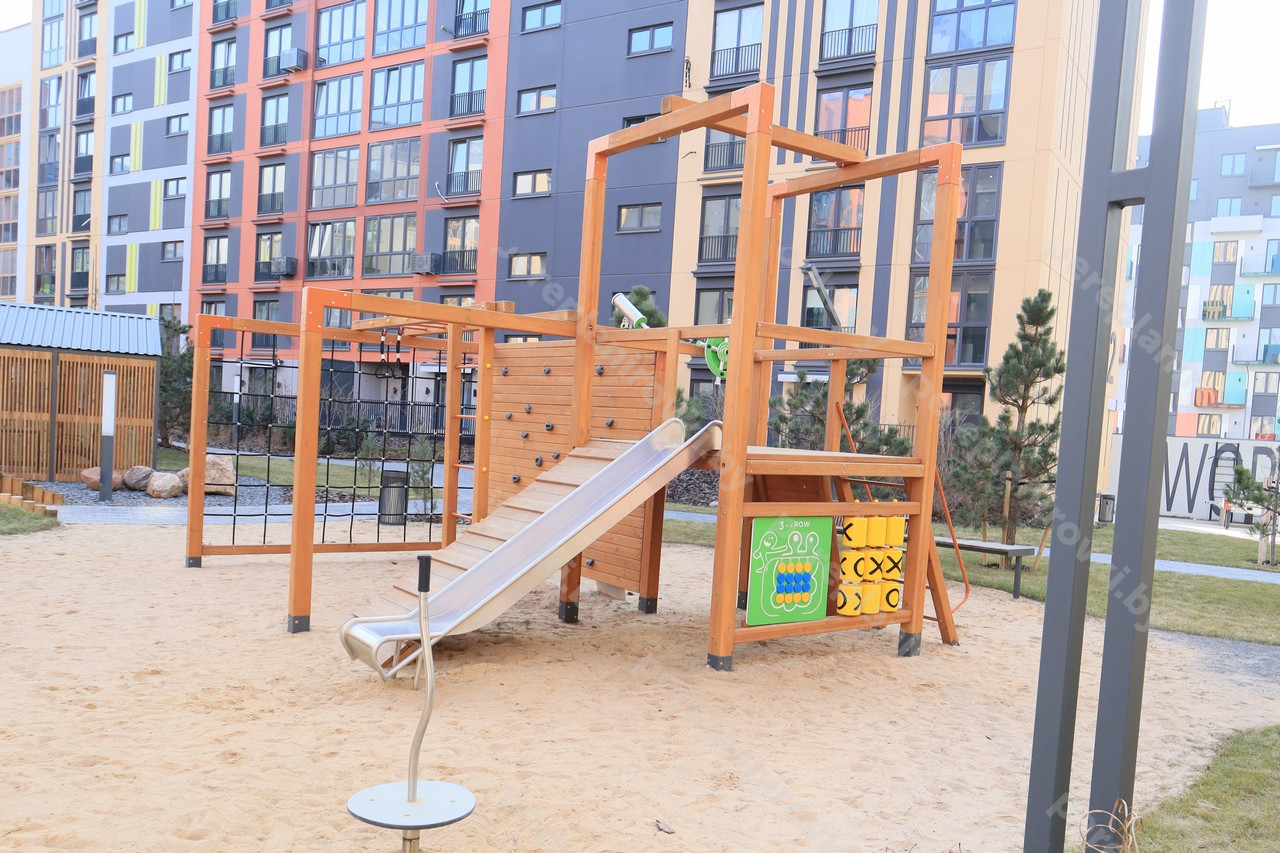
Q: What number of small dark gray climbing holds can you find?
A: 12